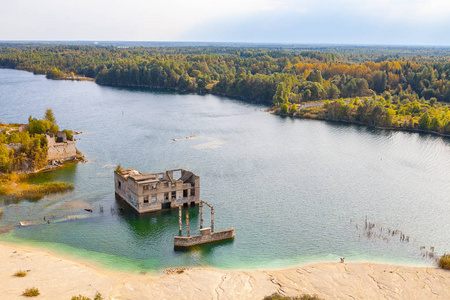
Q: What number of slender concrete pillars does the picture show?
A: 4